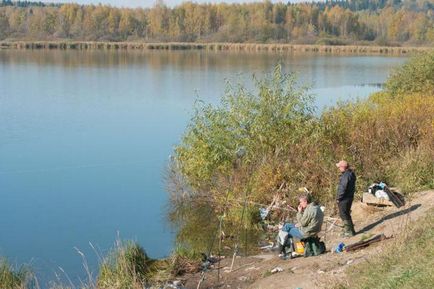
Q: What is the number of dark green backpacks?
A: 1